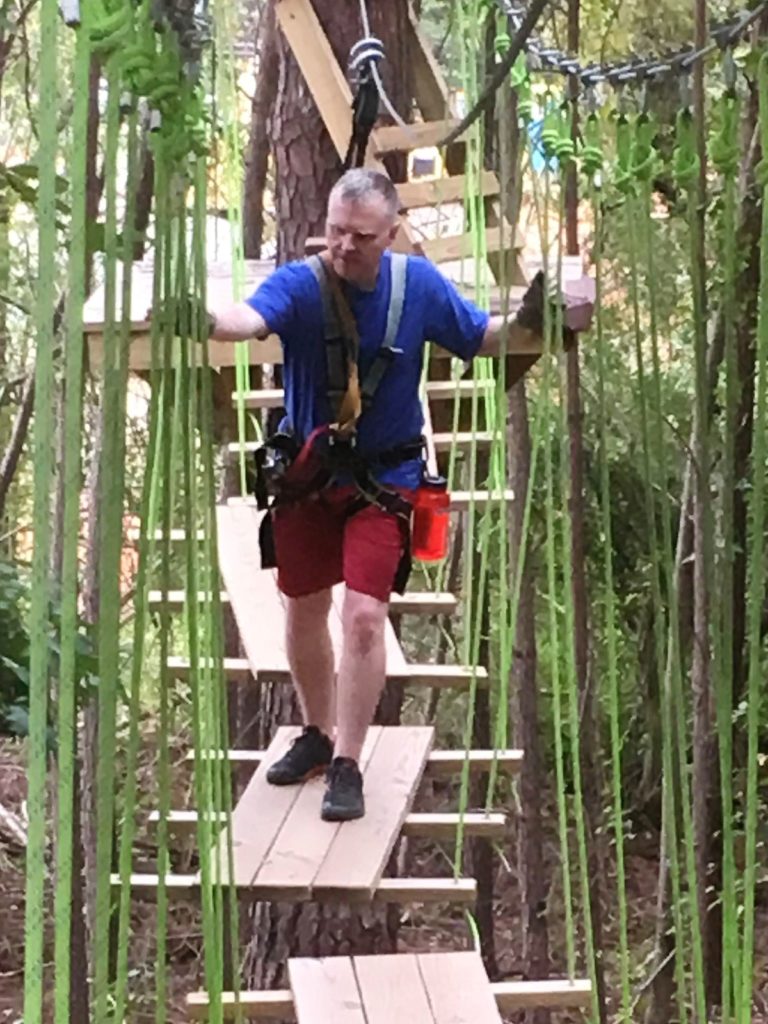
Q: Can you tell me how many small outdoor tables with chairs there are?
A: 0